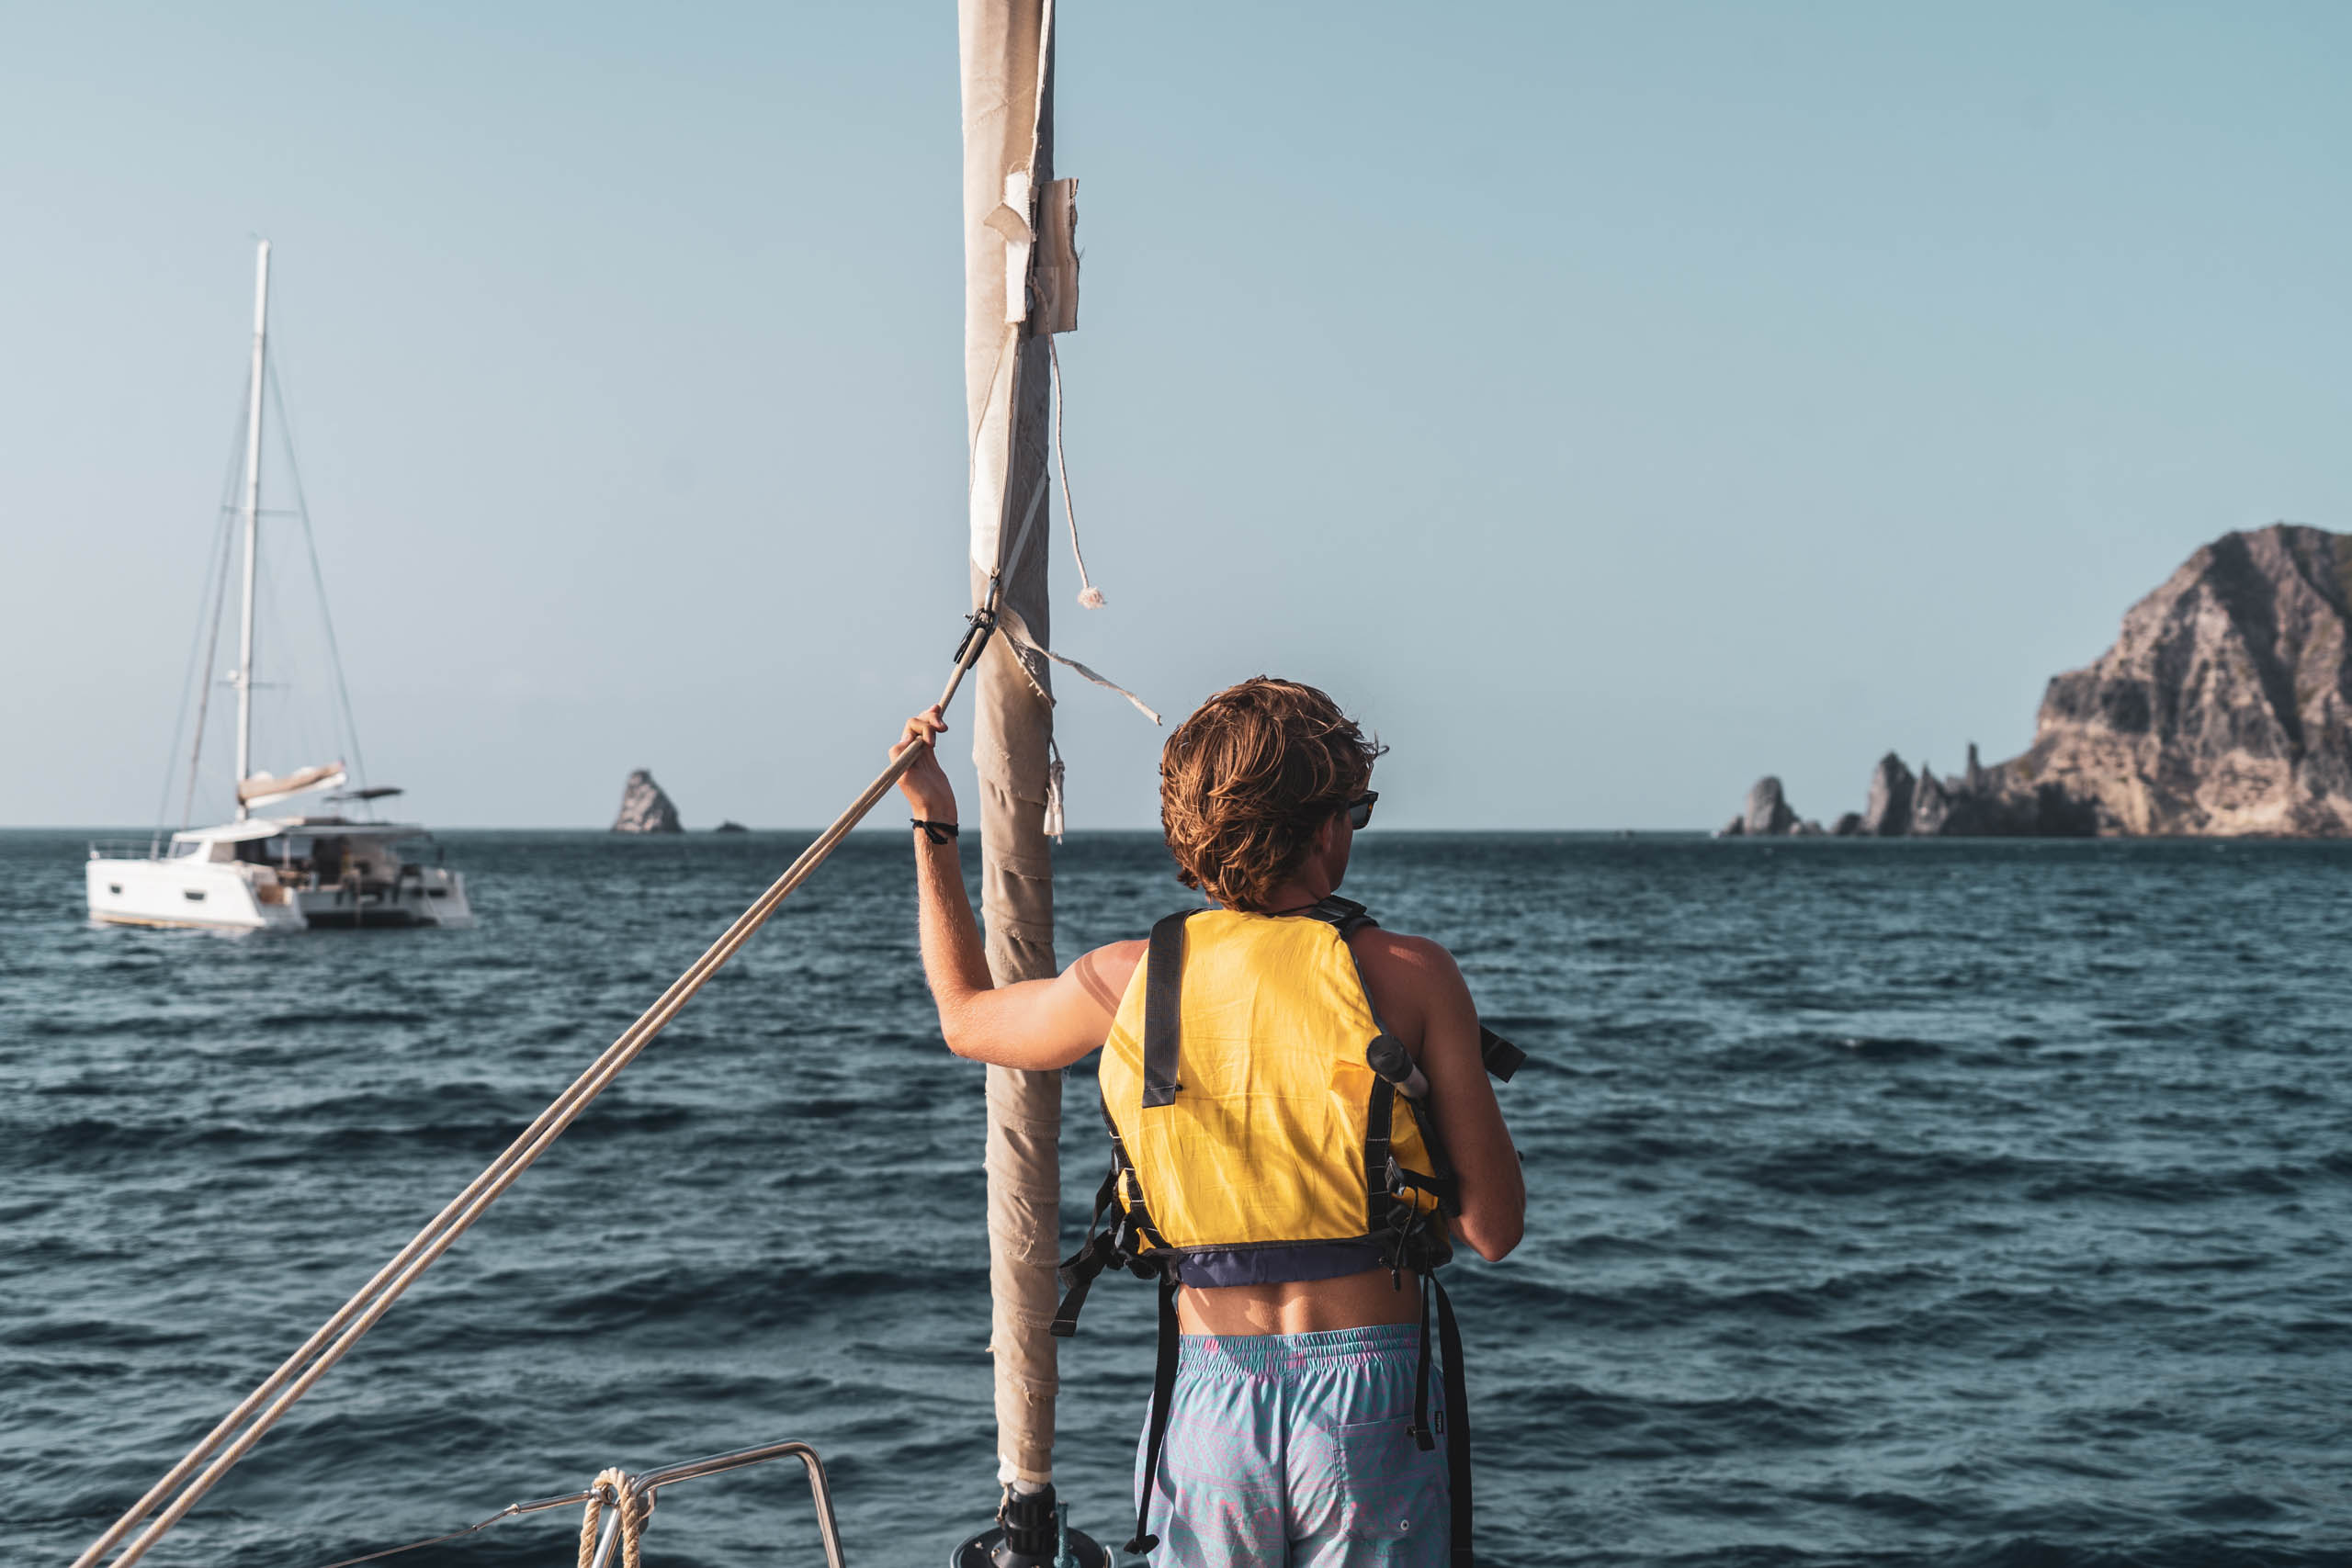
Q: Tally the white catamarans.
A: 1